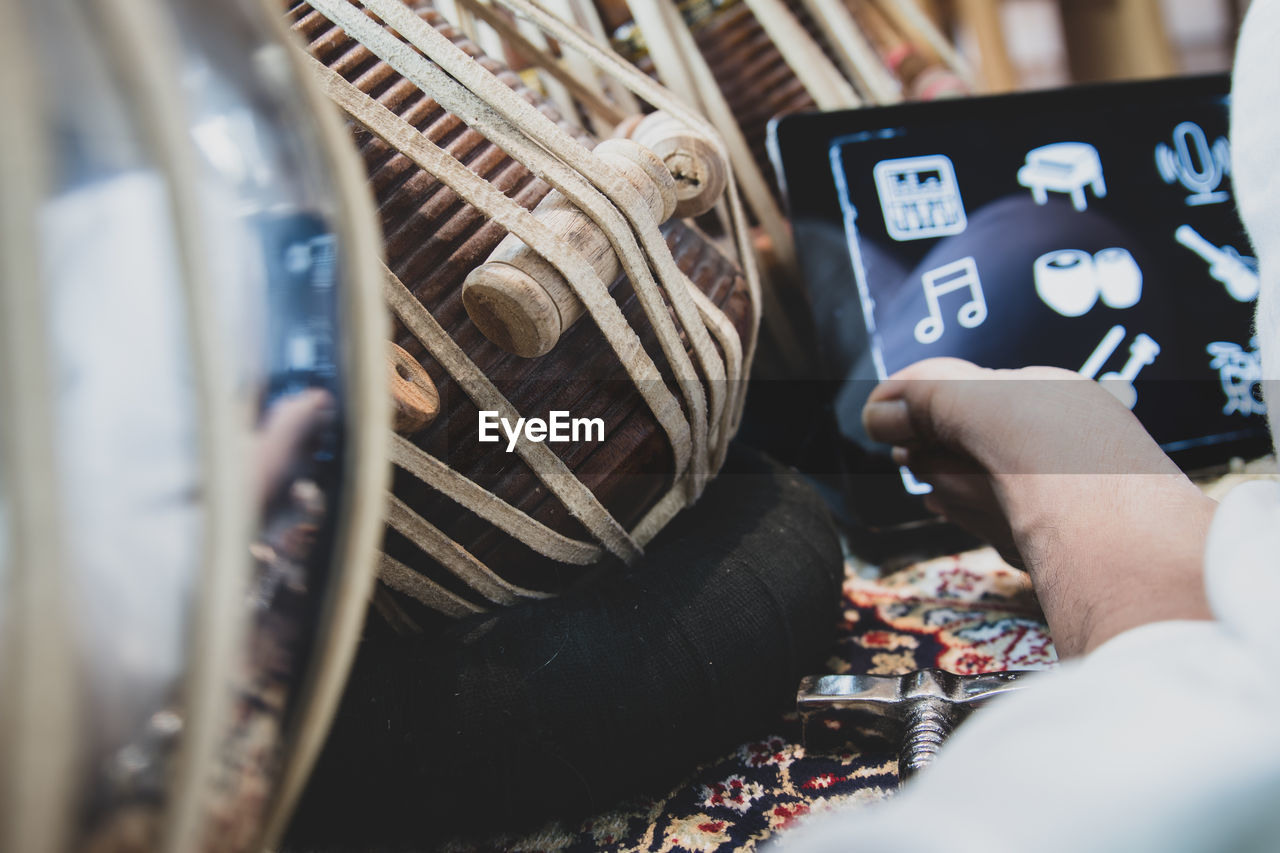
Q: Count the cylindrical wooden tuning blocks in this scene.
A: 3